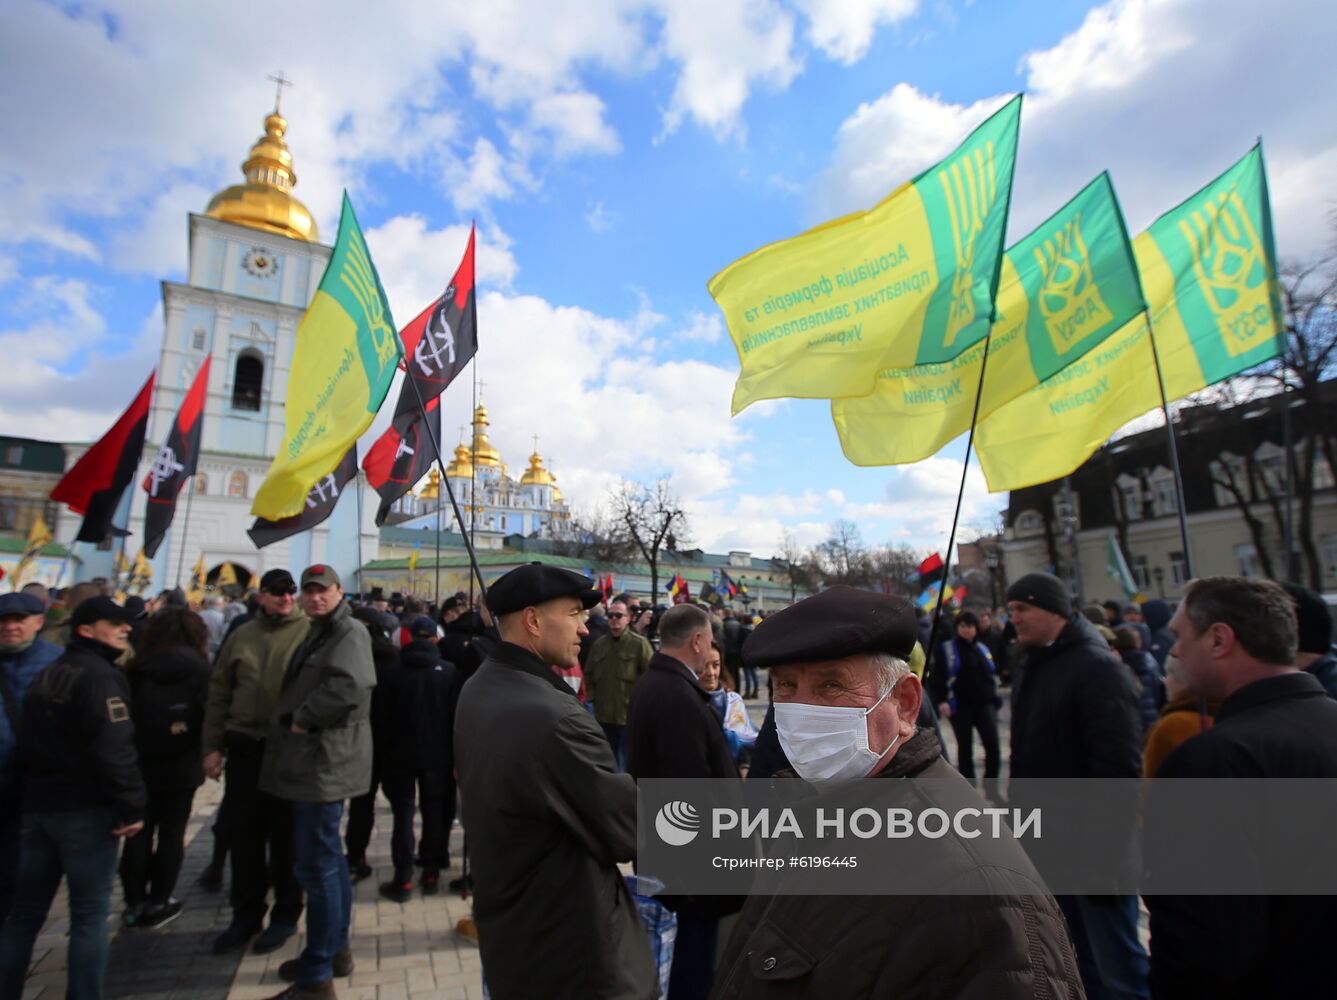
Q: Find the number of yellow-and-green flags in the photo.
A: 4